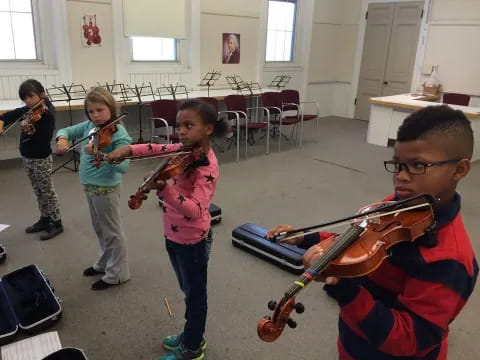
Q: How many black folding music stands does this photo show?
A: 8